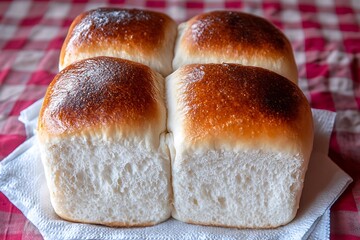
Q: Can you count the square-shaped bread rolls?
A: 4